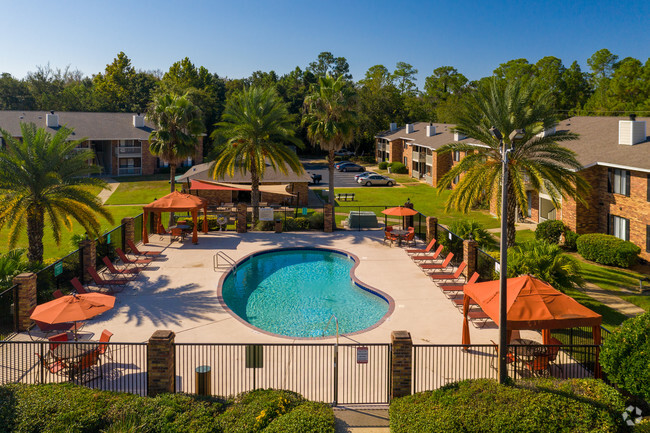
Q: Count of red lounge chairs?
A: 14